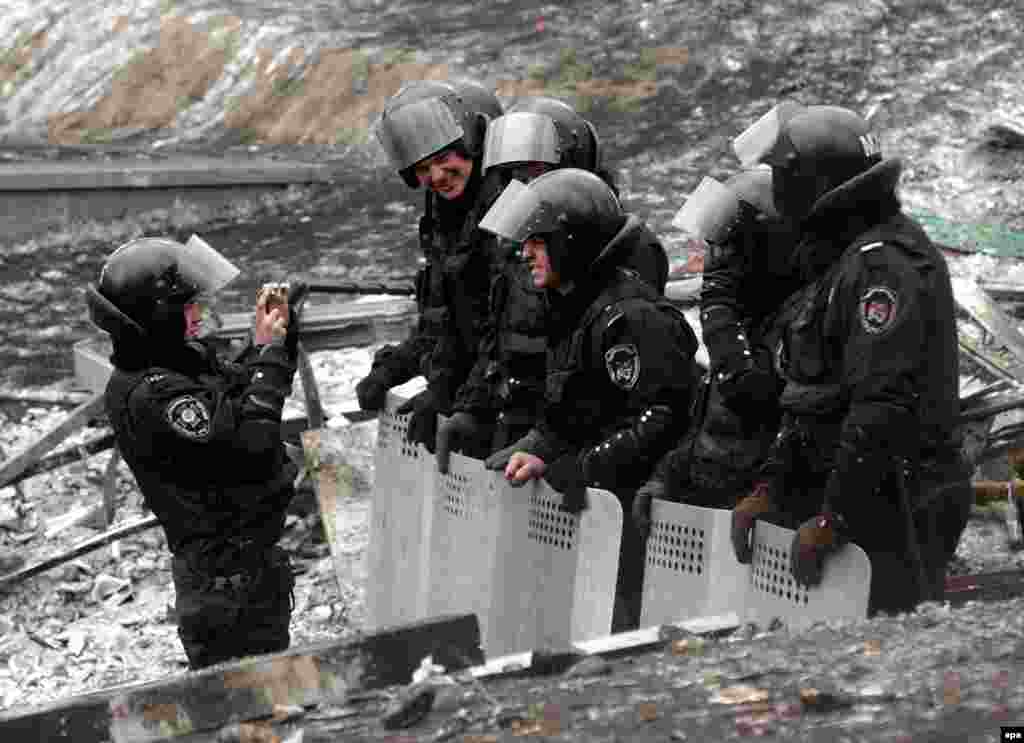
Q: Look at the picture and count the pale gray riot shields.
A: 5